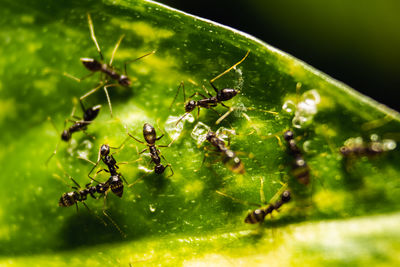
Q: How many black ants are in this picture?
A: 10